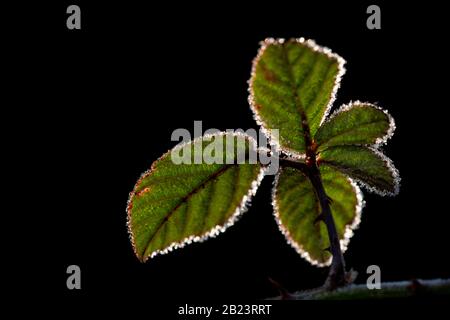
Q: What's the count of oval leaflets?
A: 5